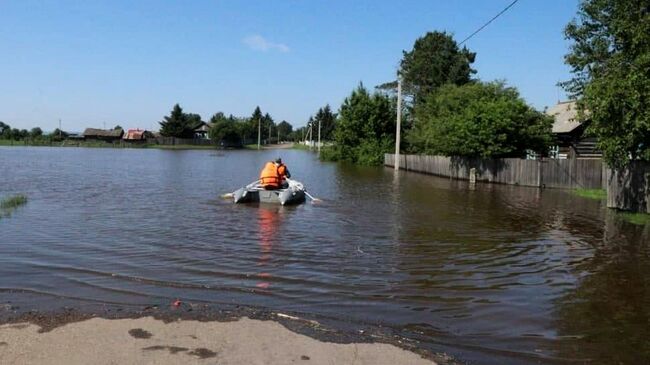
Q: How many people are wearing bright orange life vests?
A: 2